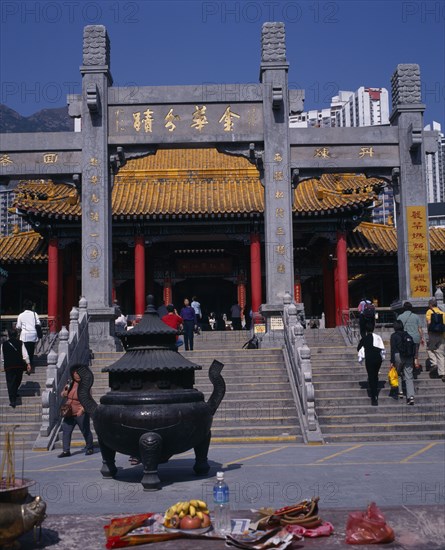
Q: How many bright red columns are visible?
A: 4